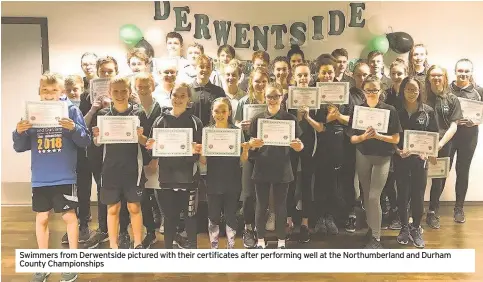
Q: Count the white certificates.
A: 13